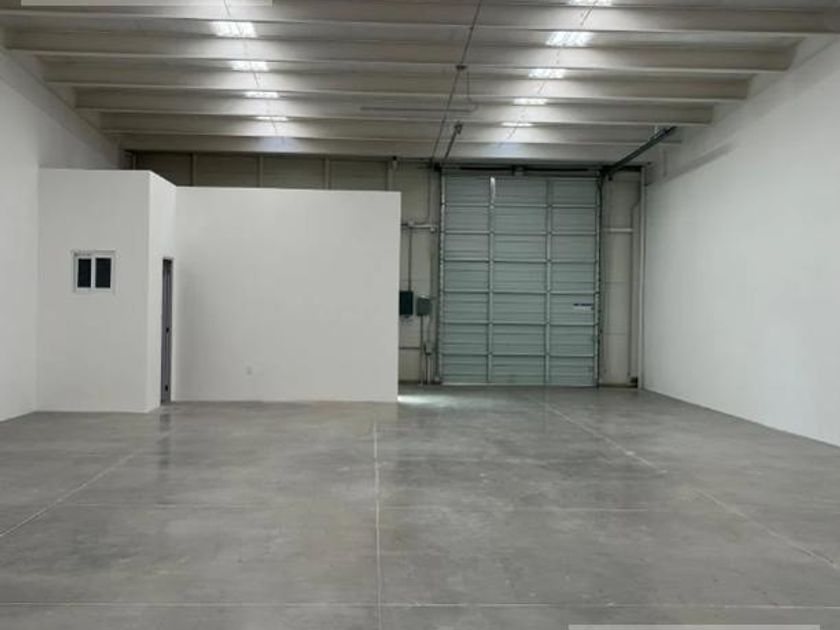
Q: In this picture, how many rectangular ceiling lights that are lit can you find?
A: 9